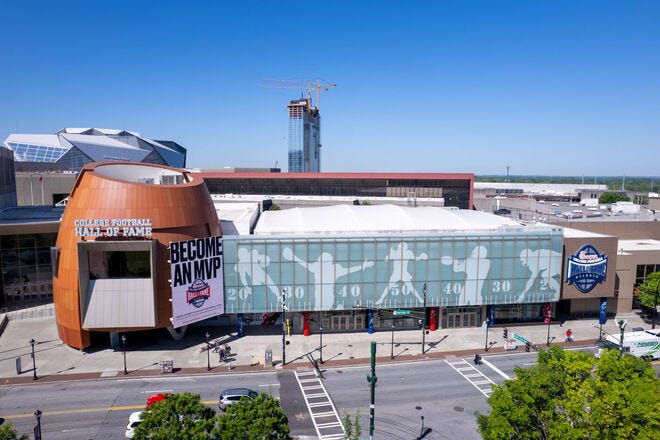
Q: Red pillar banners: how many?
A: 3